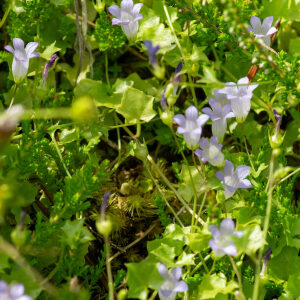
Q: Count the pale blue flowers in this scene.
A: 11